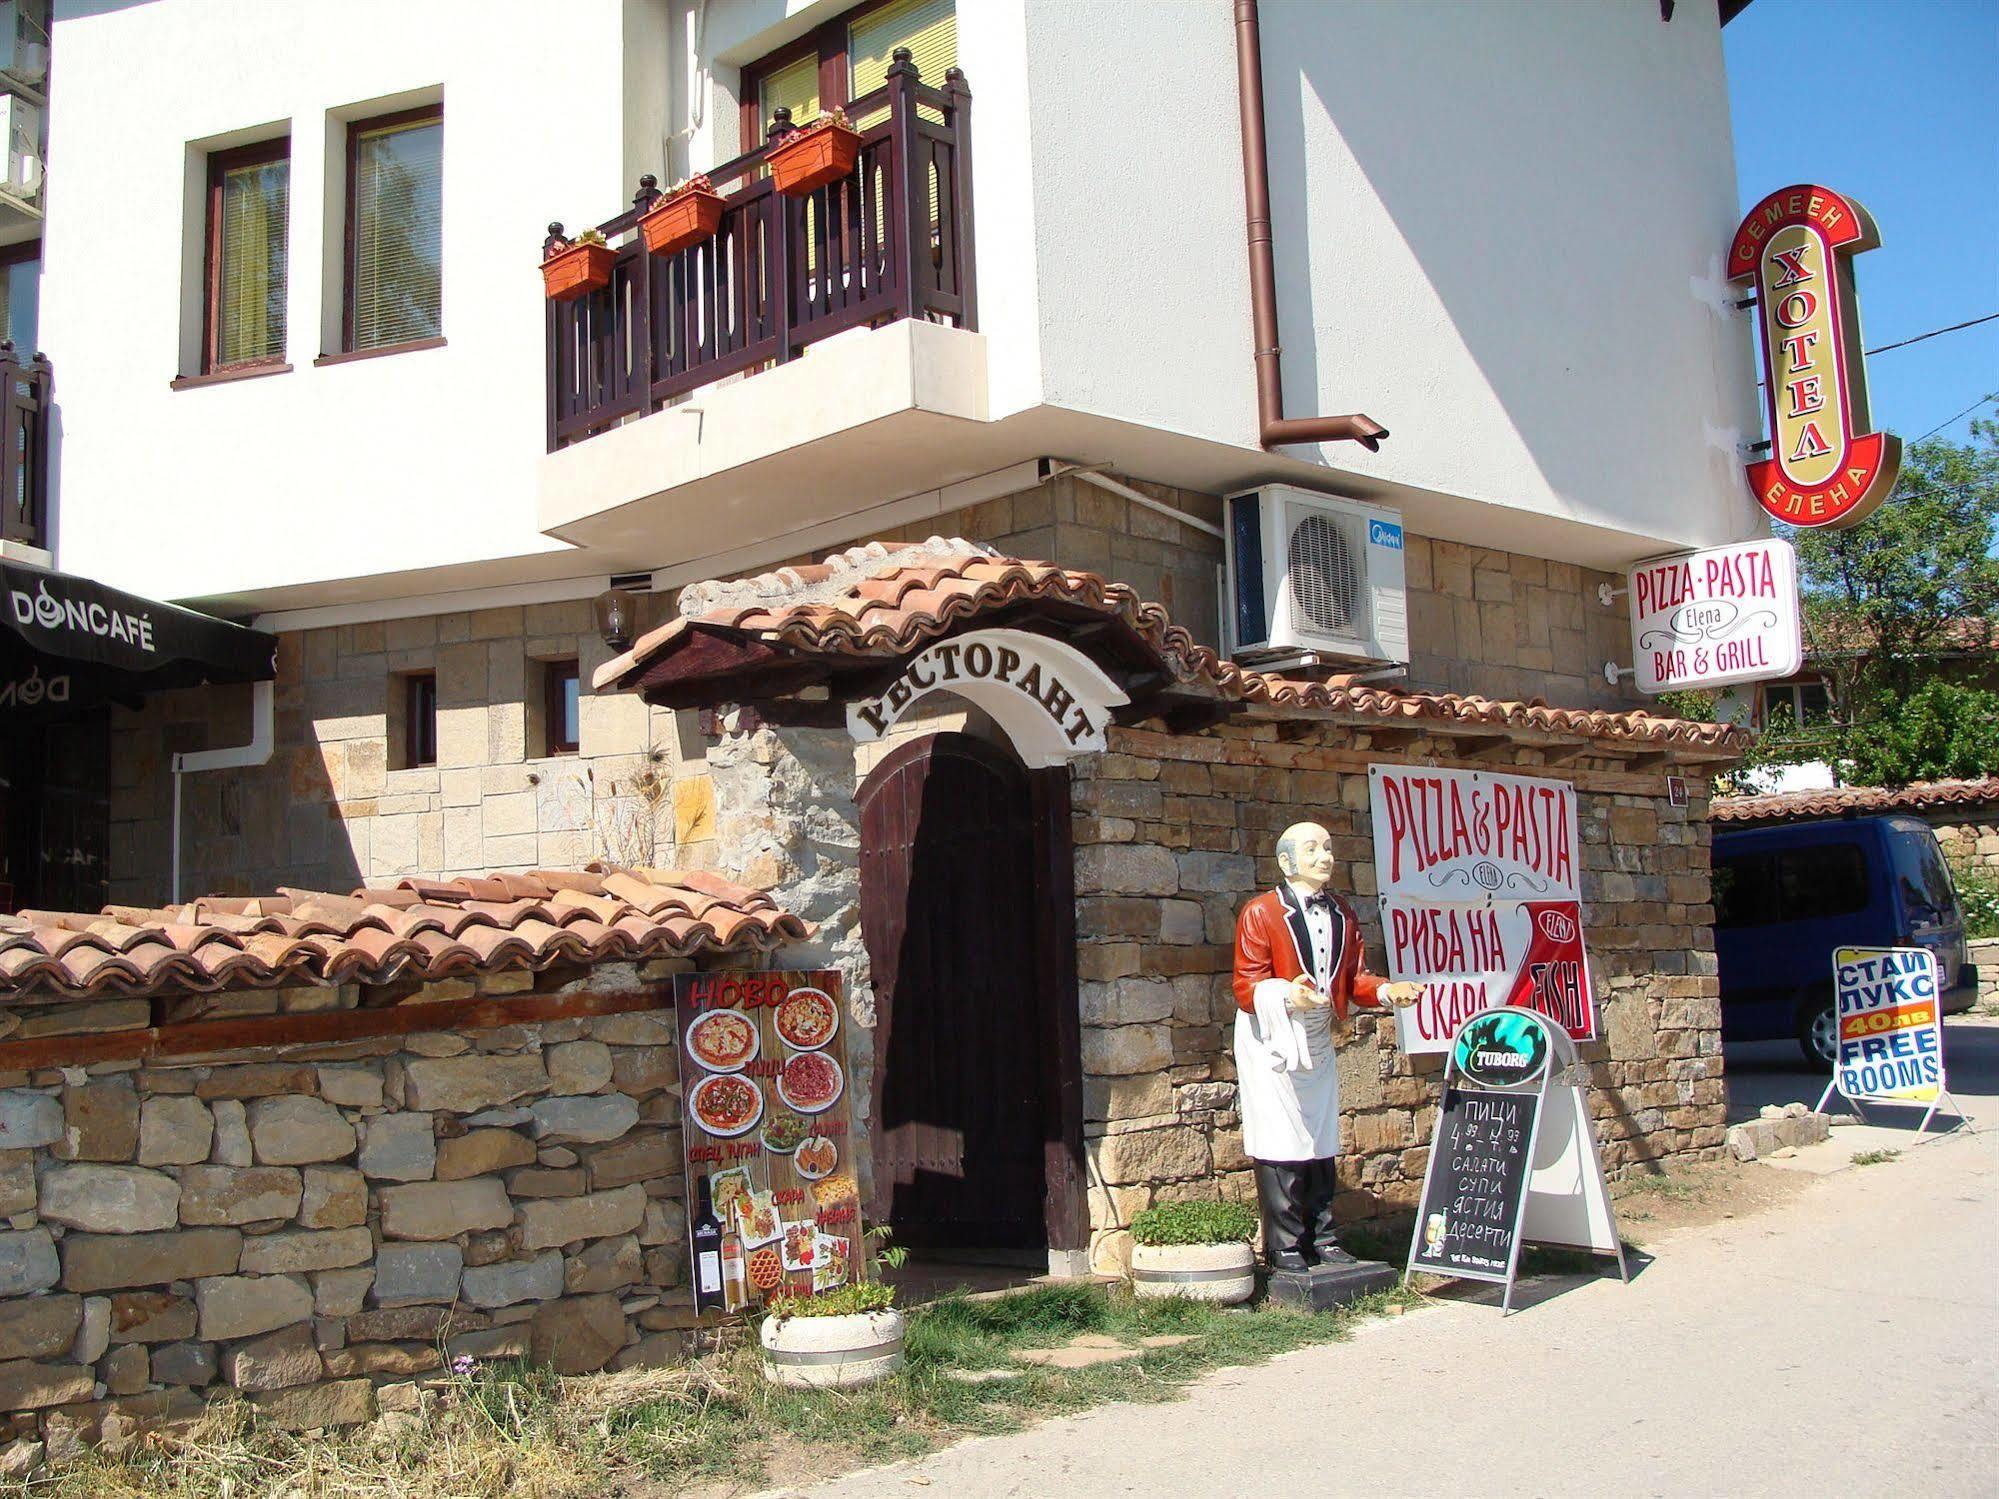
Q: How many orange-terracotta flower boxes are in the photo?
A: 3